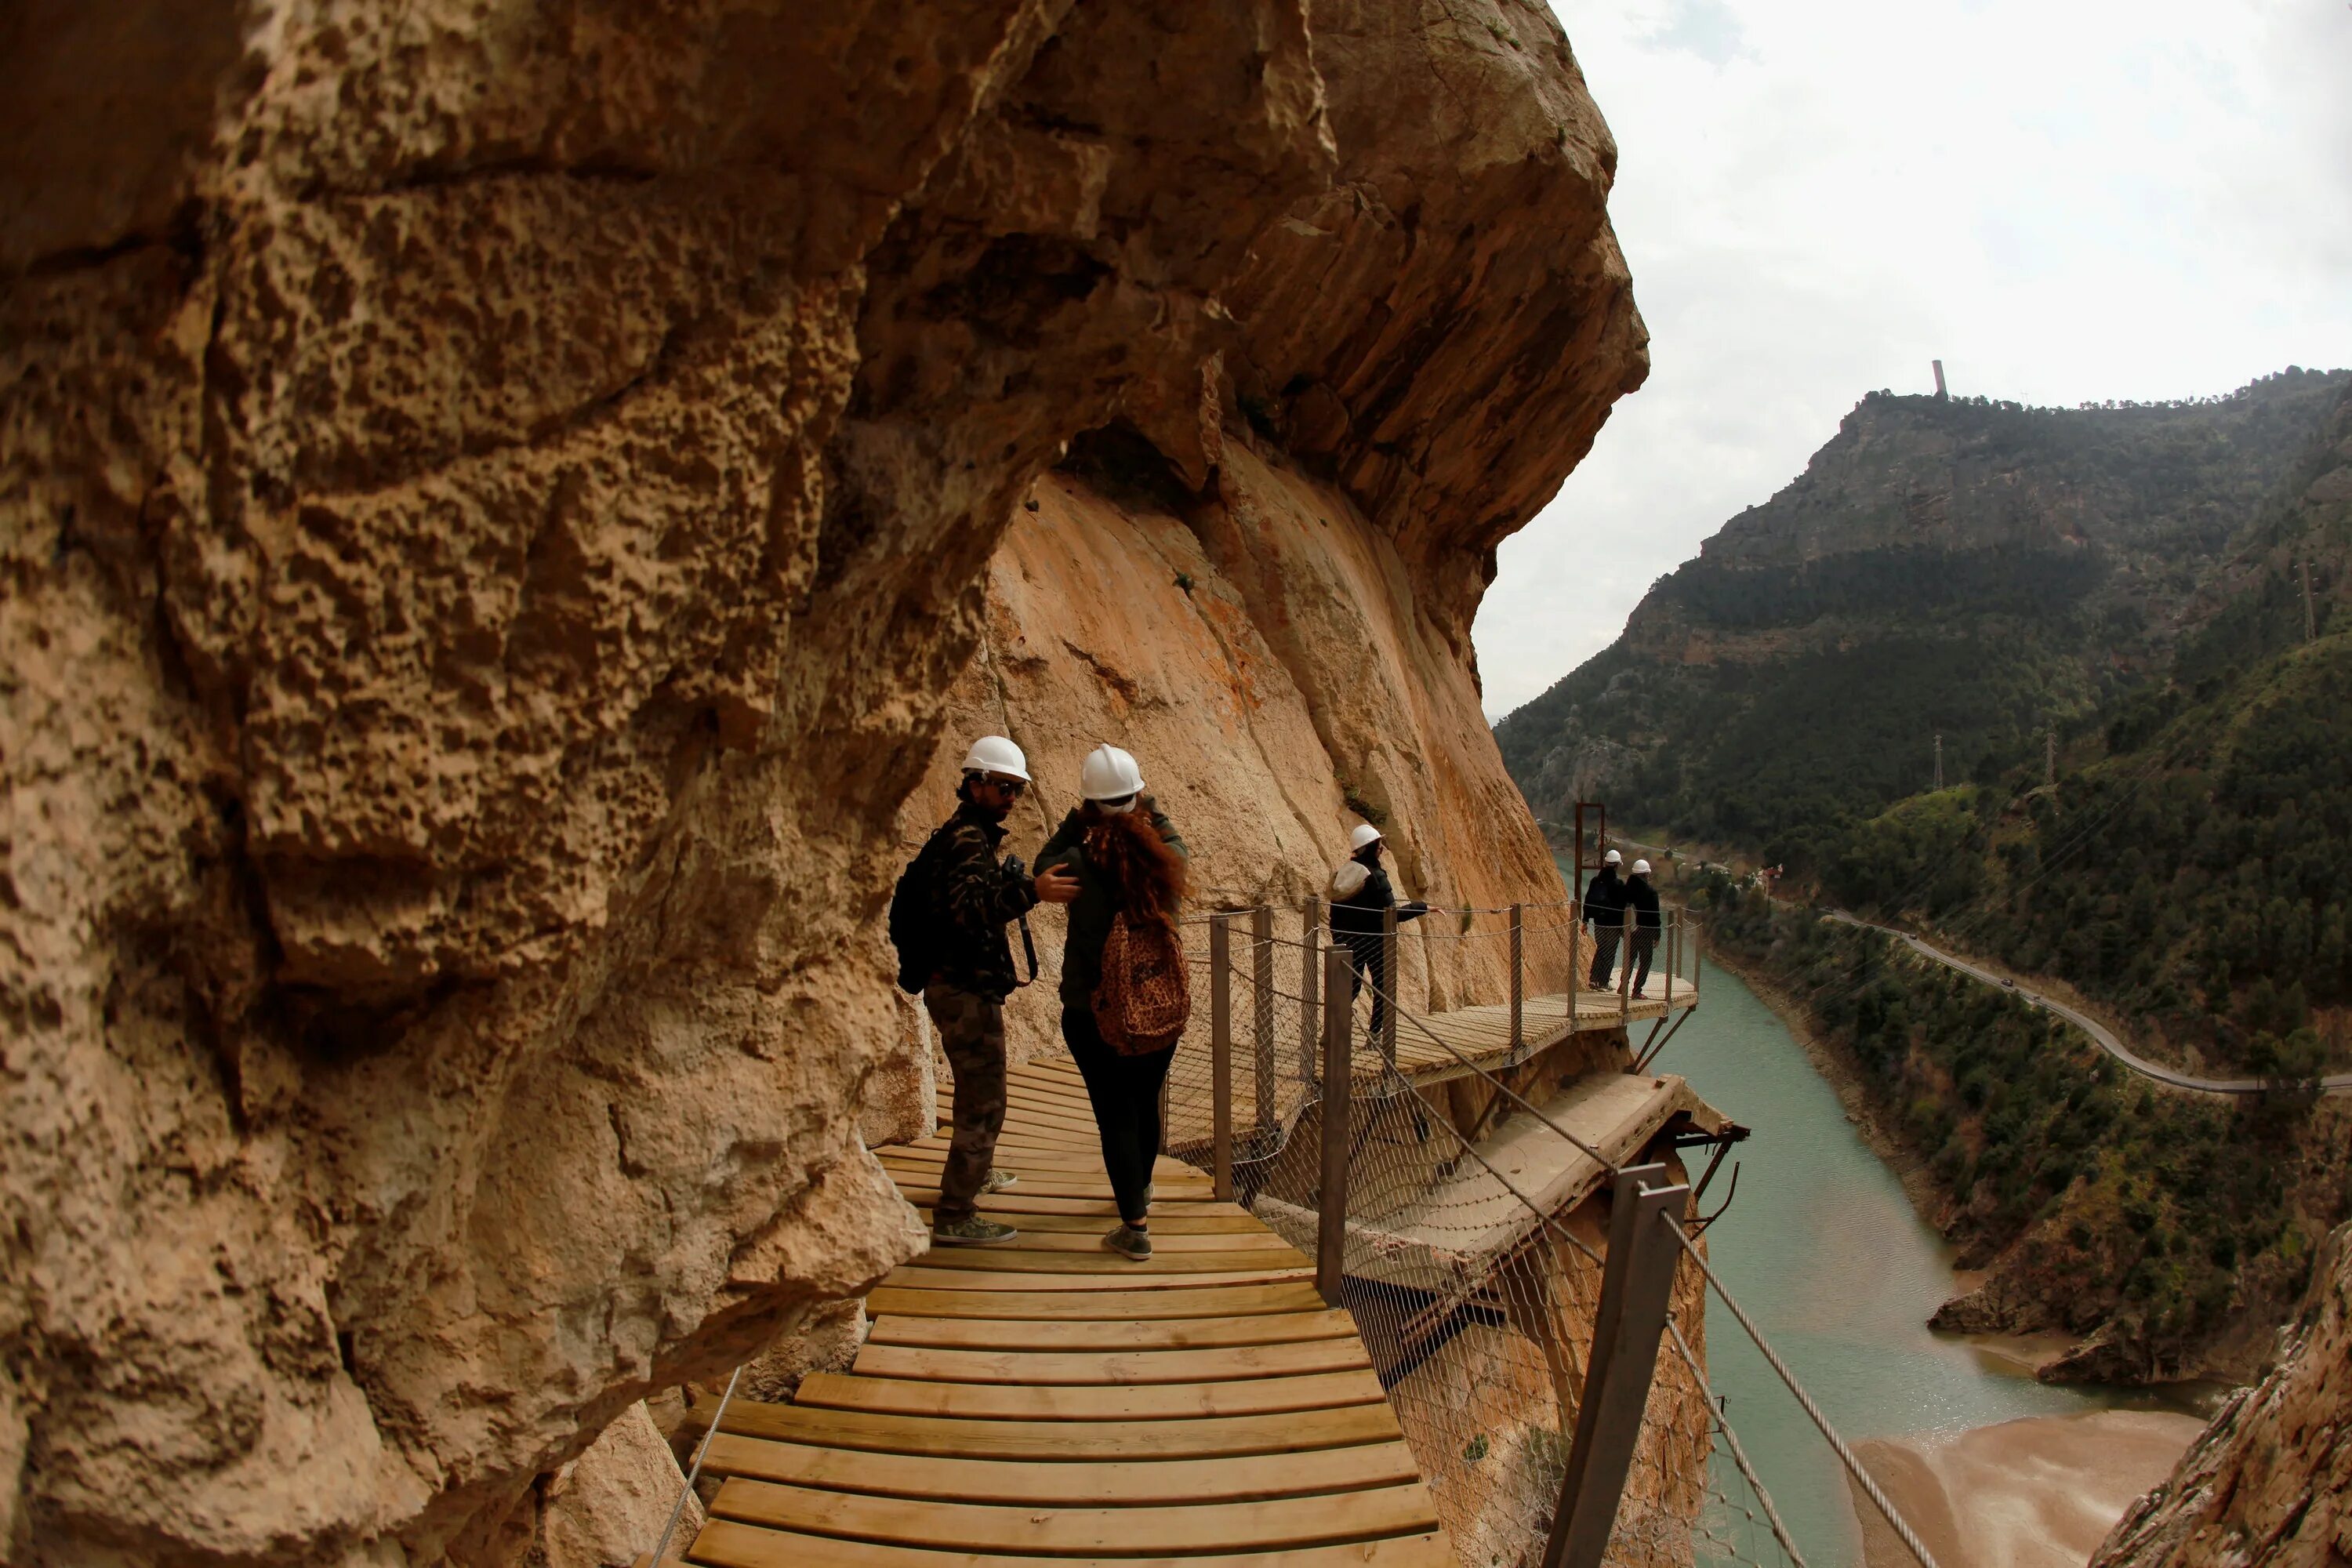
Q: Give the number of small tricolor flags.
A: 0